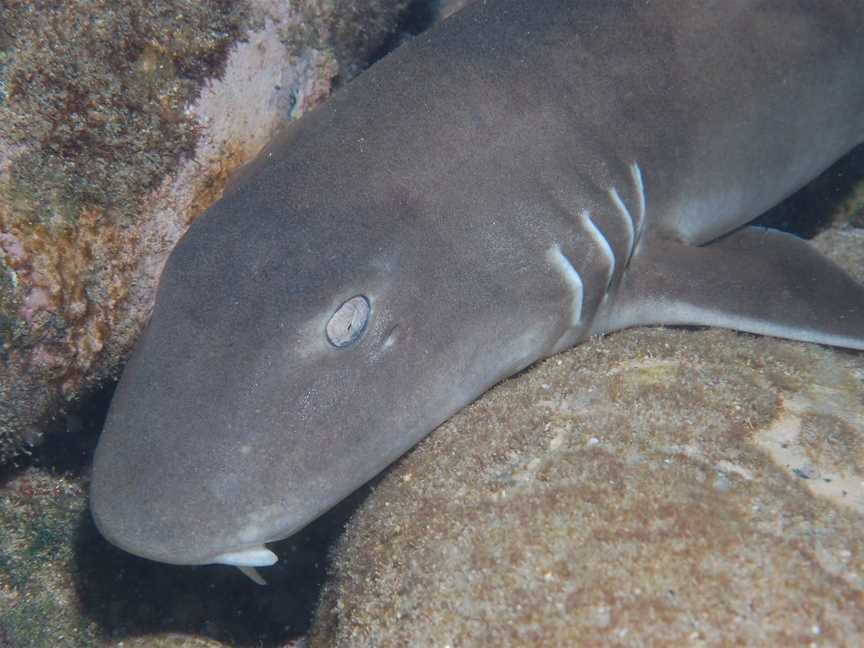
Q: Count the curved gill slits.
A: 4